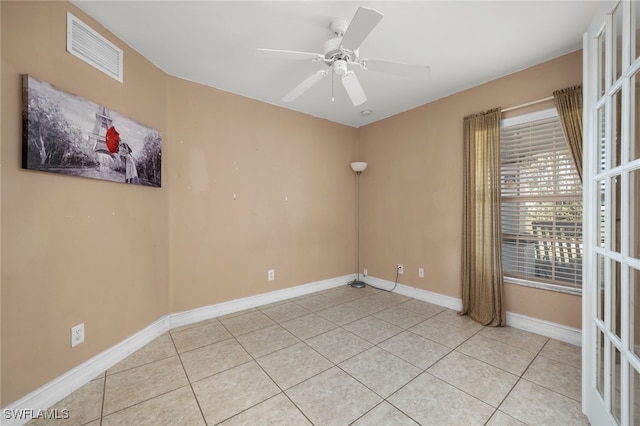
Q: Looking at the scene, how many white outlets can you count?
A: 4